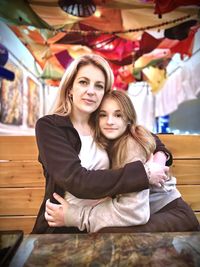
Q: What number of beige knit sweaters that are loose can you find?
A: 1